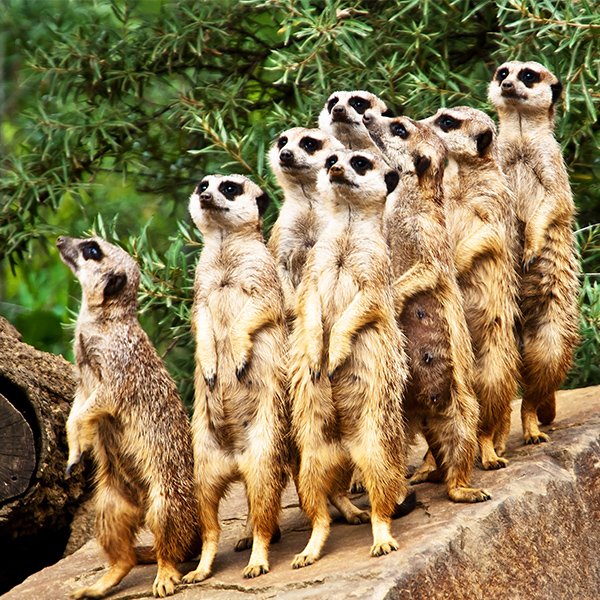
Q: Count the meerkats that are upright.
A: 8